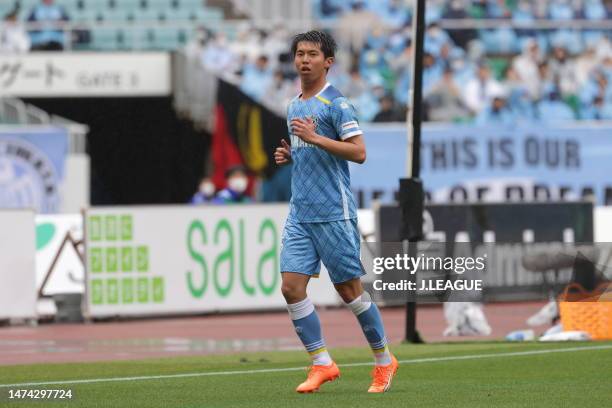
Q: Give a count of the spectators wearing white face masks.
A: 2